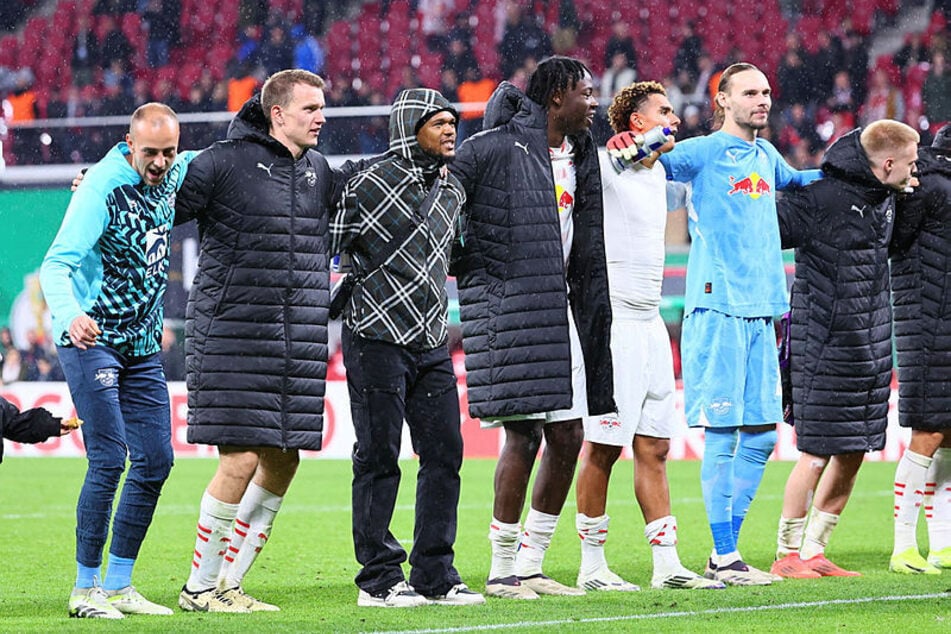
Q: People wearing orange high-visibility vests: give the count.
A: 4